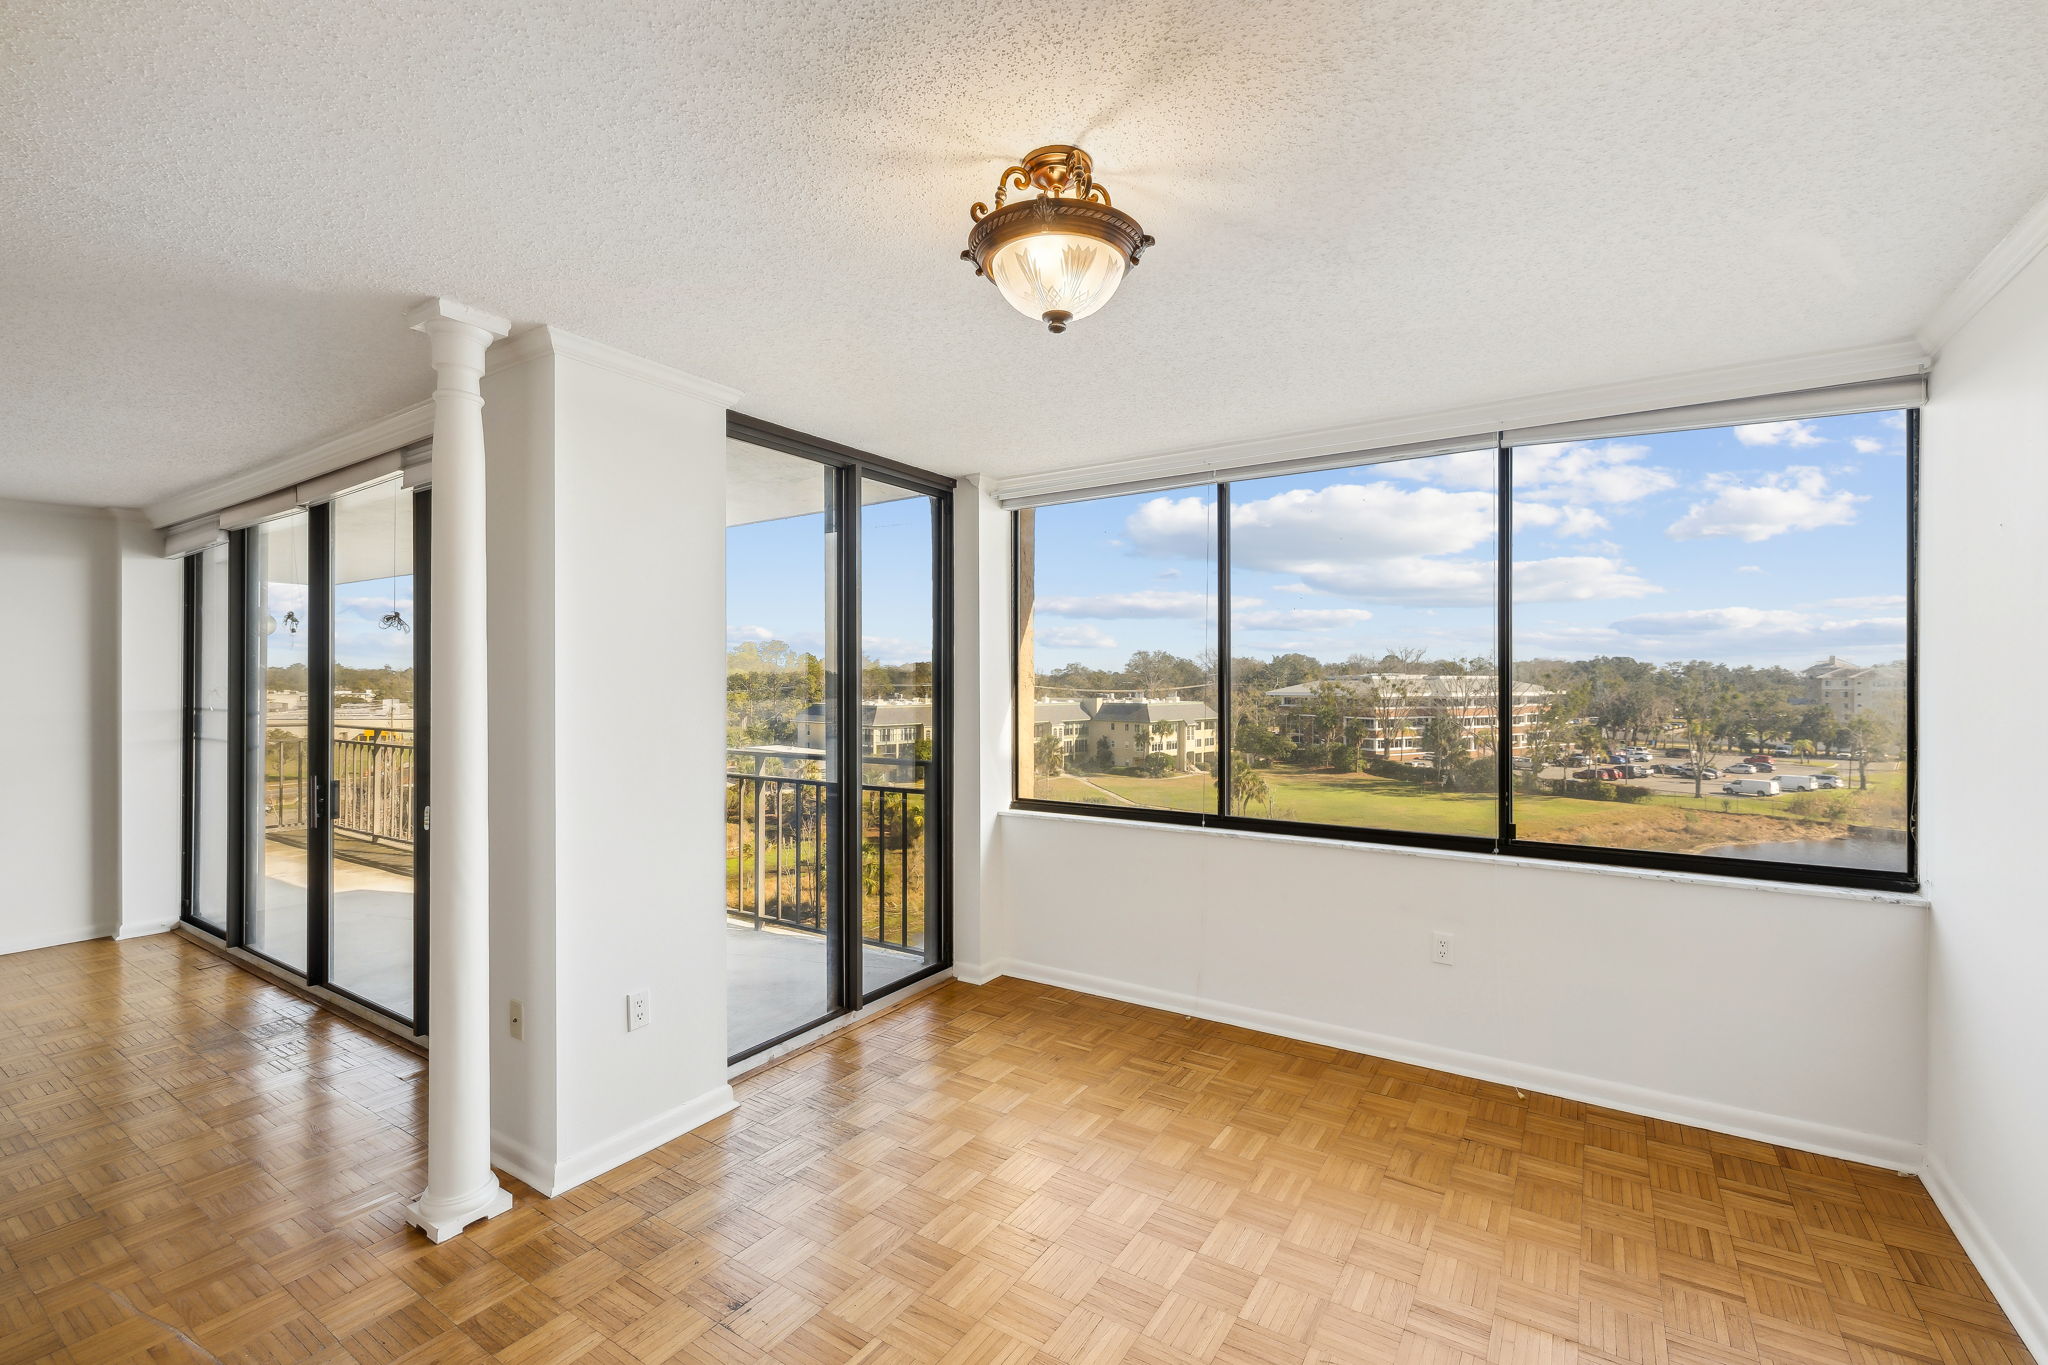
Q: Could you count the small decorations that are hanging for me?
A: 2